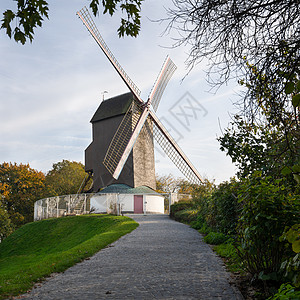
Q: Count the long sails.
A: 4